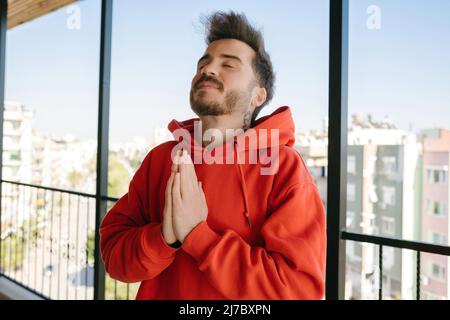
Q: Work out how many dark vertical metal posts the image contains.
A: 3